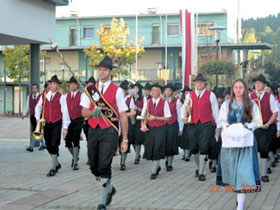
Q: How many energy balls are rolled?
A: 0